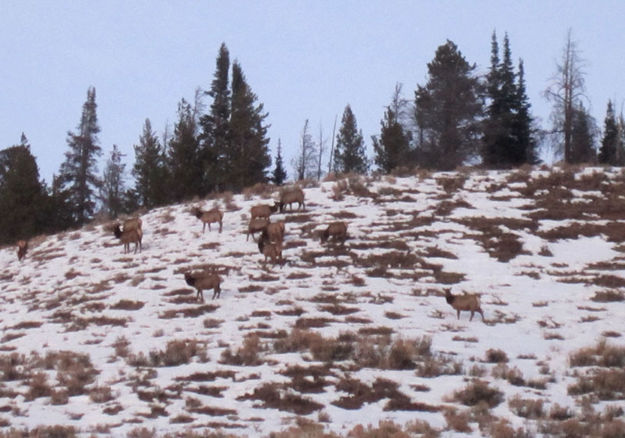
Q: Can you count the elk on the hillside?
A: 12